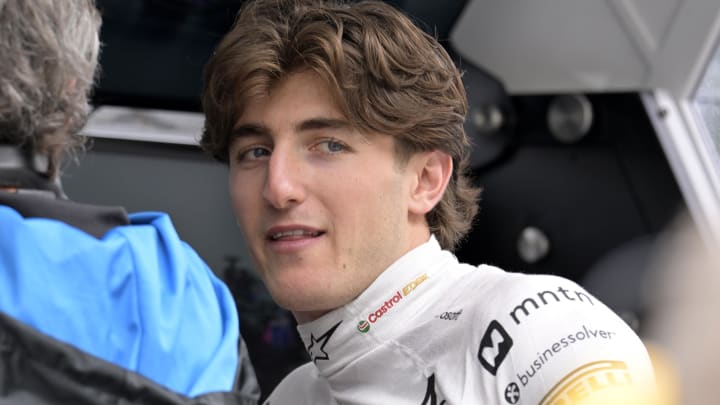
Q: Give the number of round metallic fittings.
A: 3